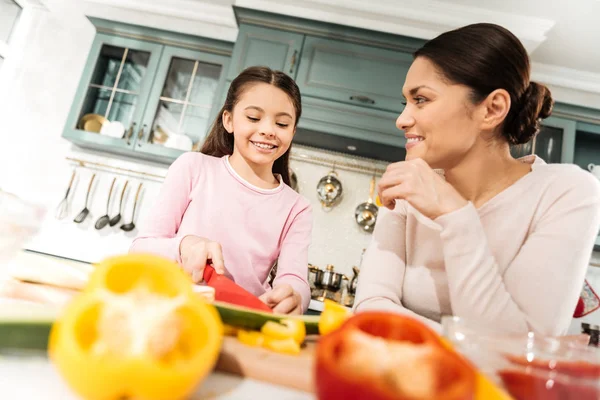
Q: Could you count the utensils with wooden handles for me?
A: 5